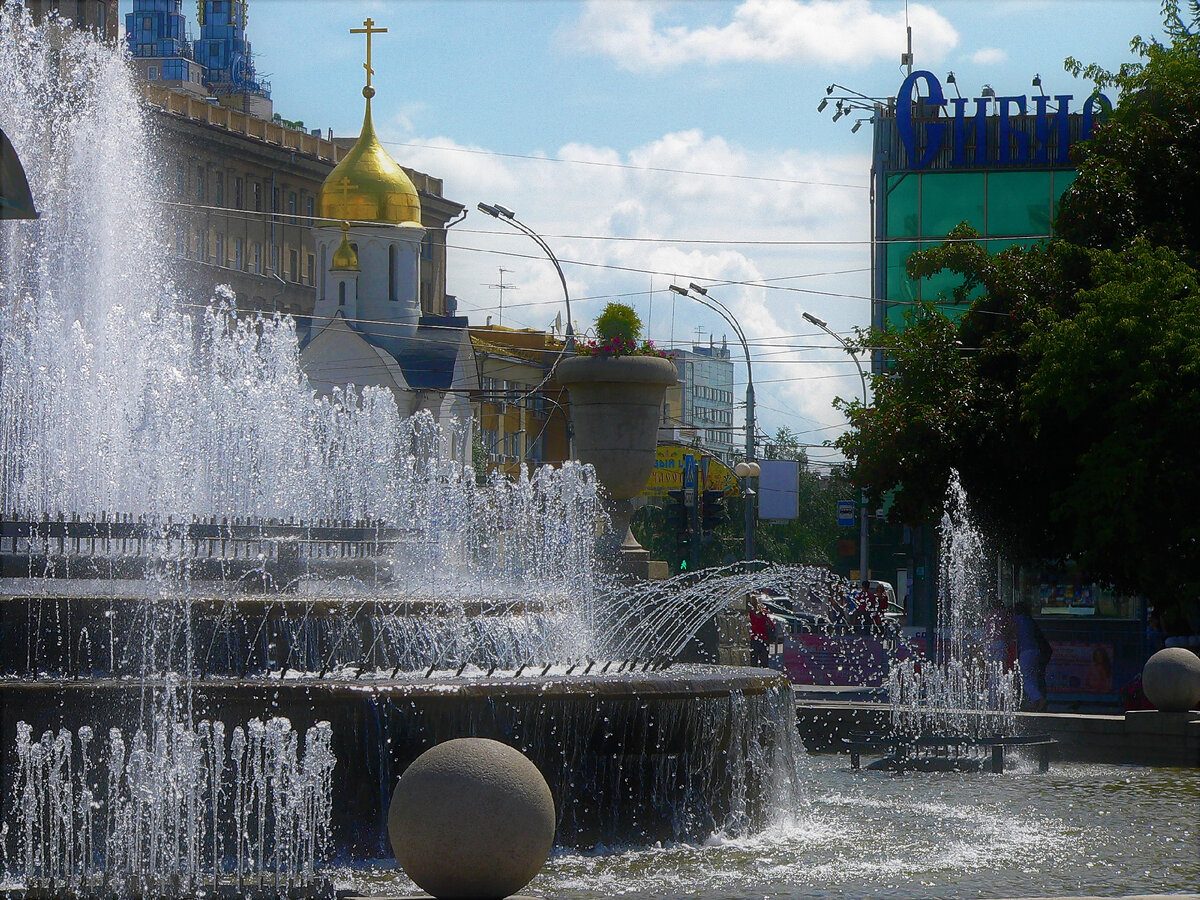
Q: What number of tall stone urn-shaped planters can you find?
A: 1